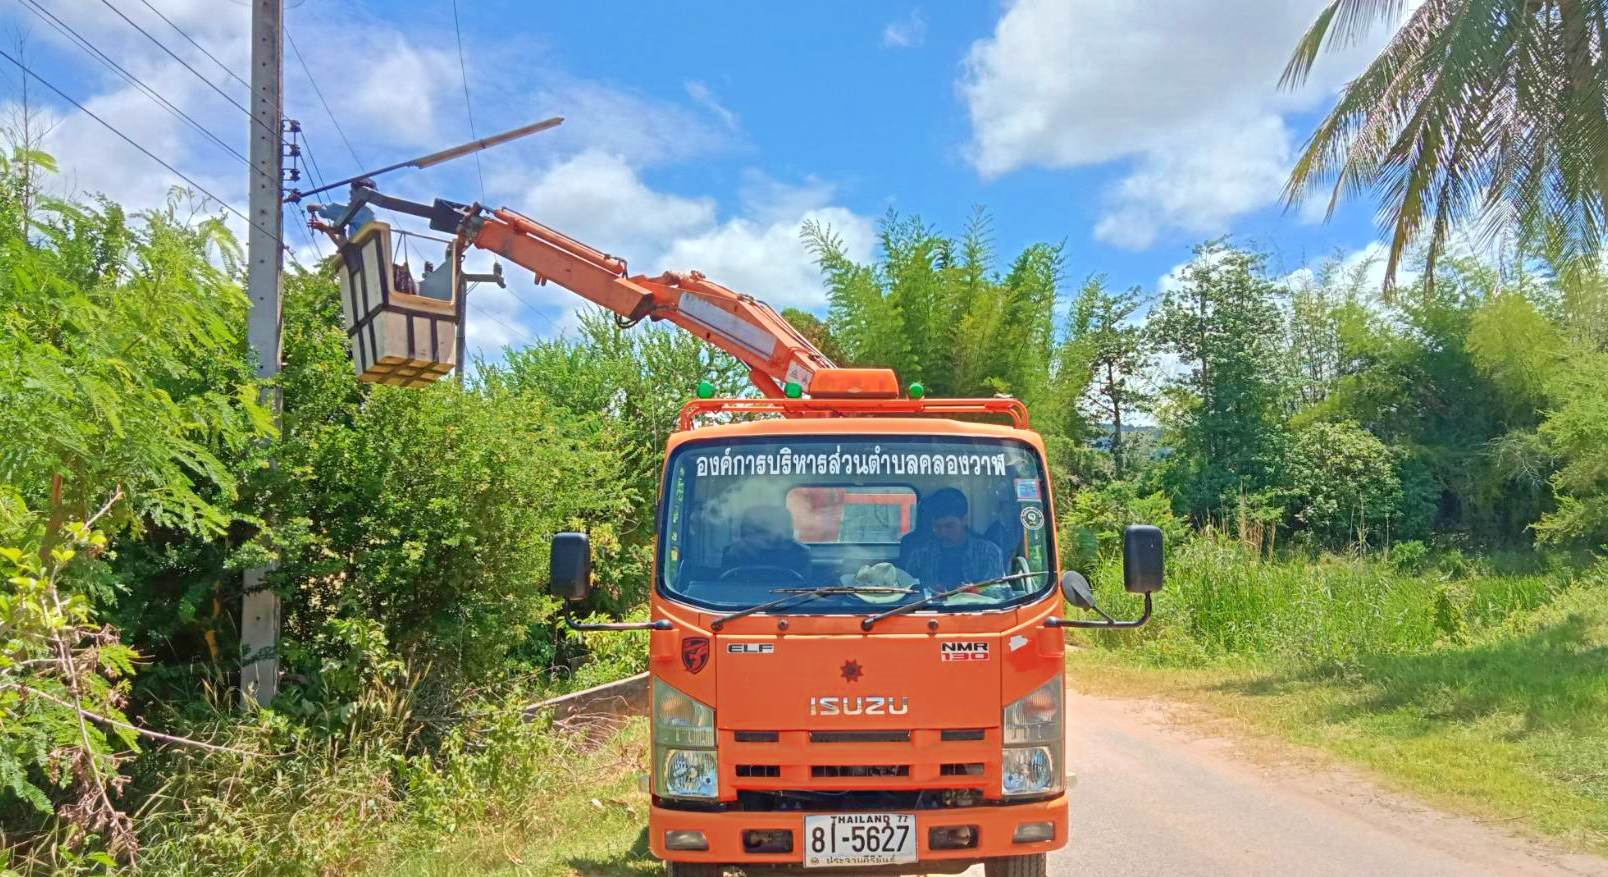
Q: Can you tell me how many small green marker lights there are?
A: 3